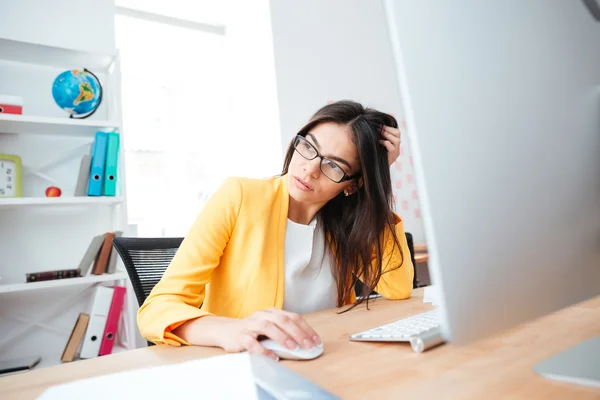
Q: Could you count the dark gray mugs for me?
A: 0